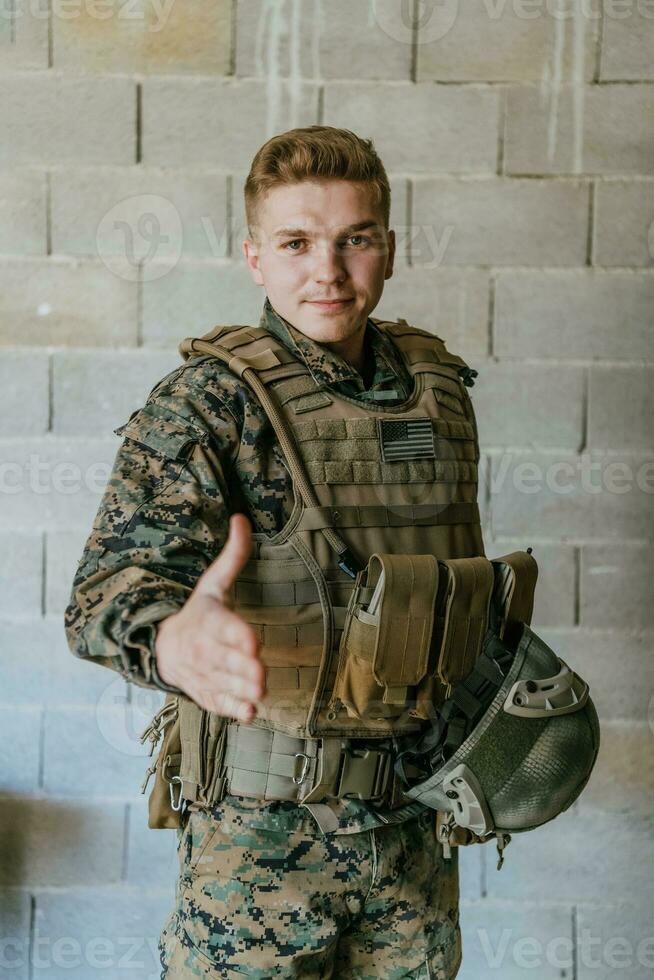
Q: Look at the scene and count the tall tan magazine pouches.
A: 3